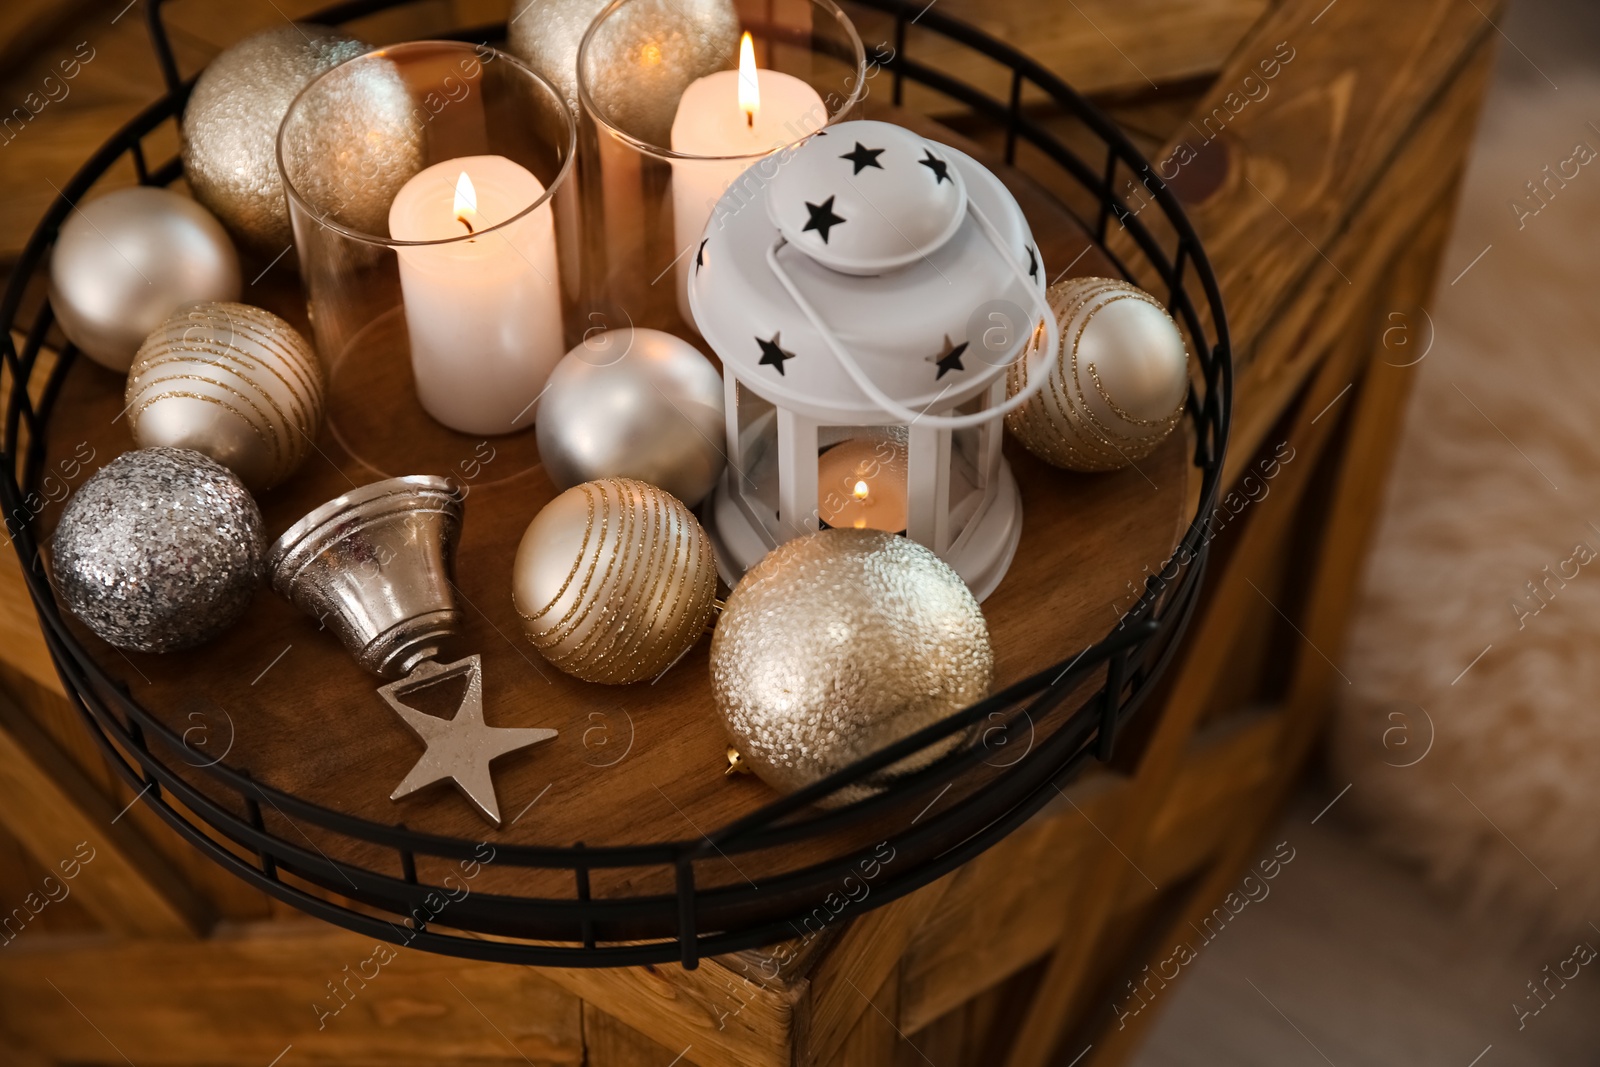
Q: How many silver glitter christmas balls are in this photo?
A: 1